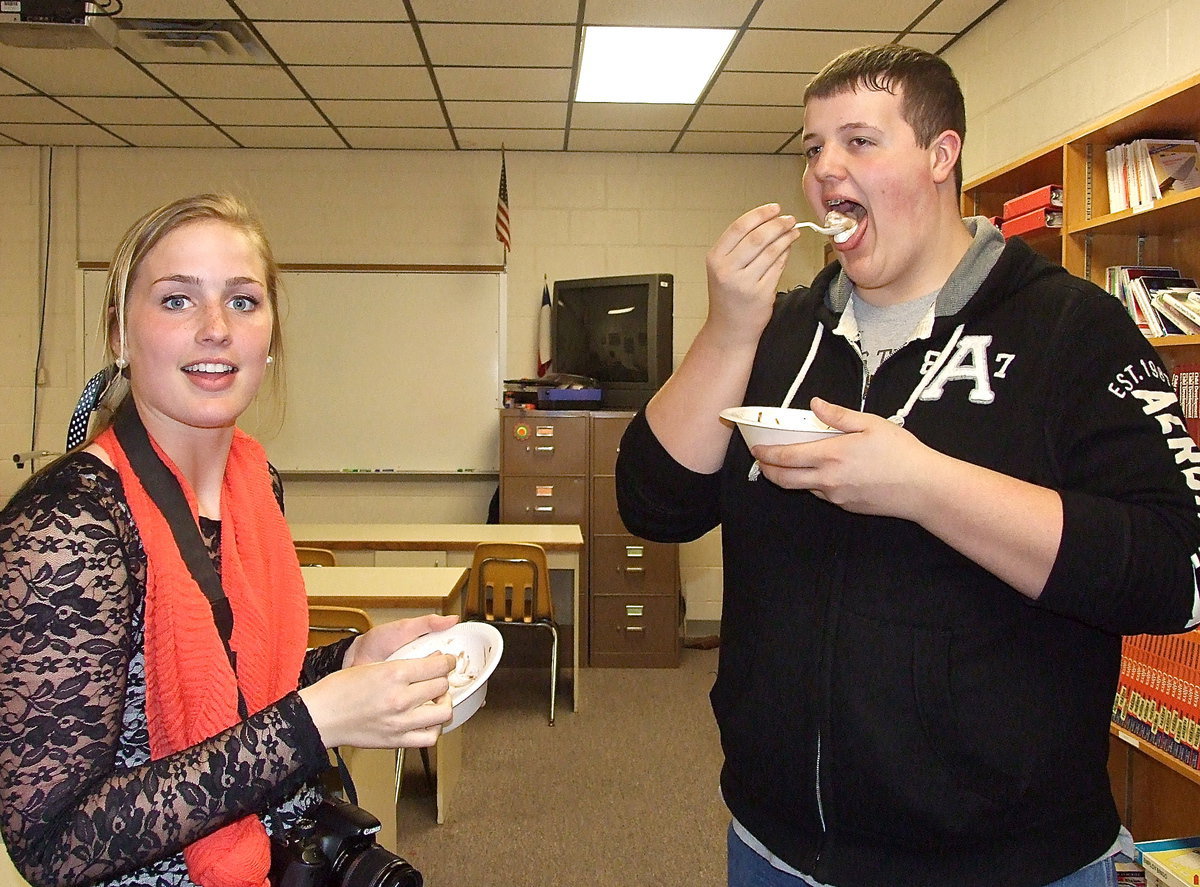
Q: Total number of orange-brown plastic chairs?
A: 3